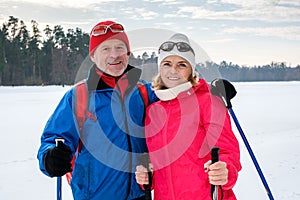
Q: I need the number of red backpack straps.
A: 2